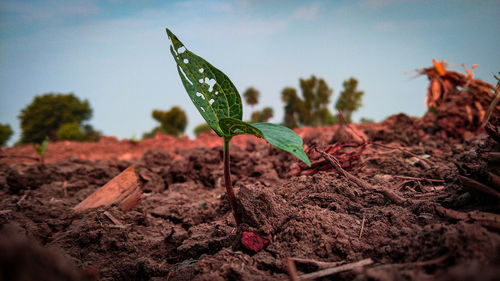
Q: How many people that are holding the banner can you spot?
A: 0